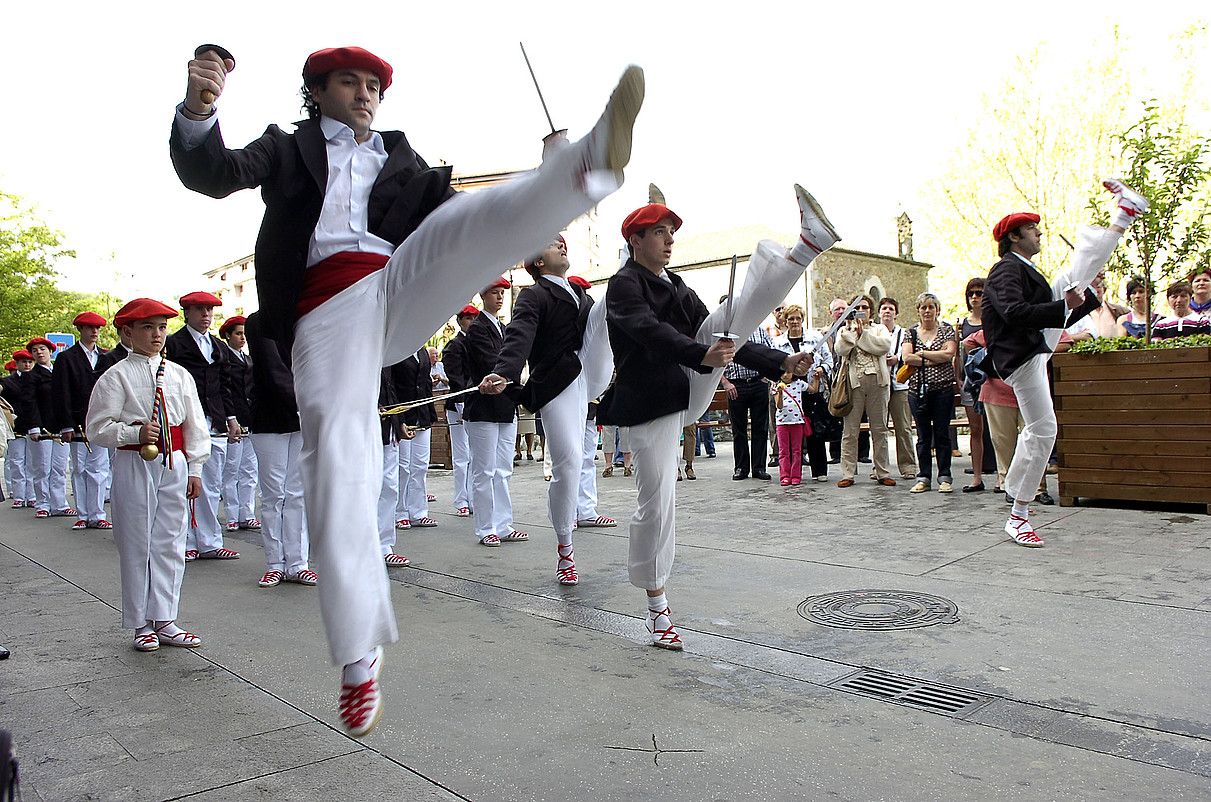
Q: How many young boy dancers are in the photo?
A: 1